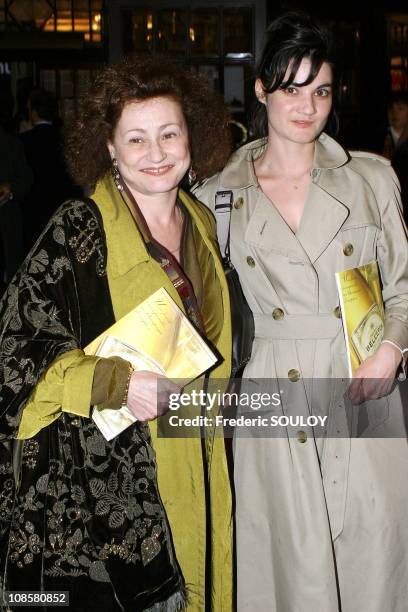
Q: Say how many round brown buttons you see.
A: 7